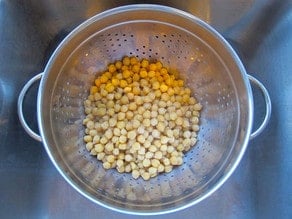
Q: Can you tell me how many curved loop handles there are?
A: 2